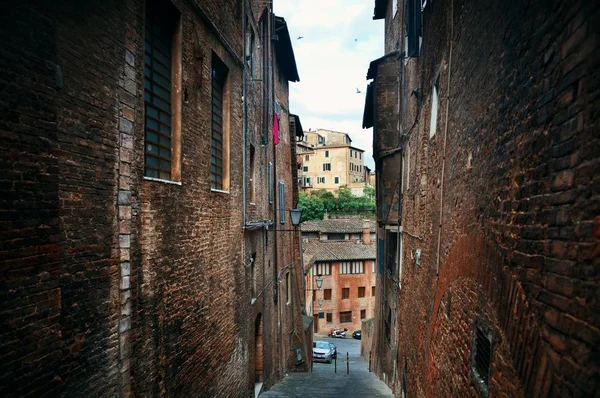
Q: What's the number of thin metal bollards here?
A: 2